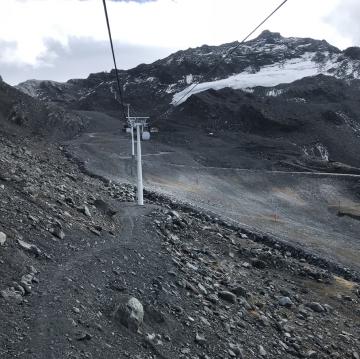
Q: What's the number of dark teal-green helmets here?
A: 0